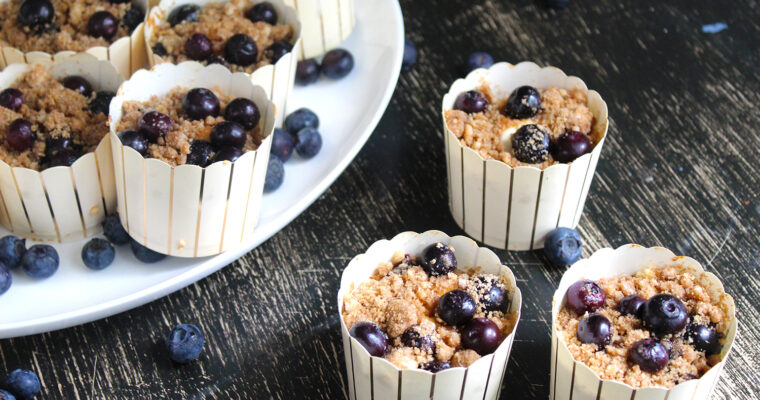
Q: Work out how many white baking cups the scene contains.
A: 8